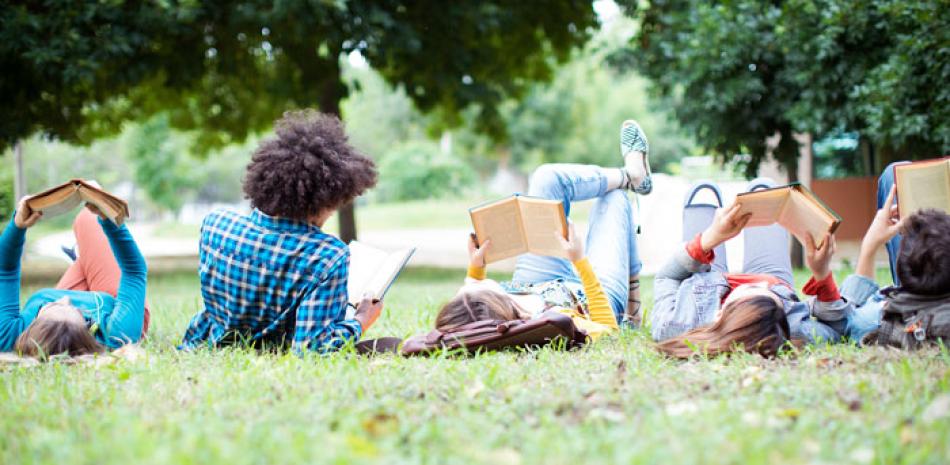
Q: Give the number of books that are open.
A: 5